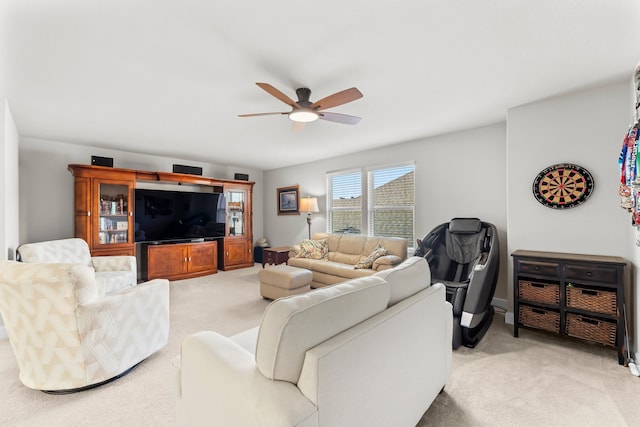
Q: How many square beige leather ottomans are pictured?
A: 1